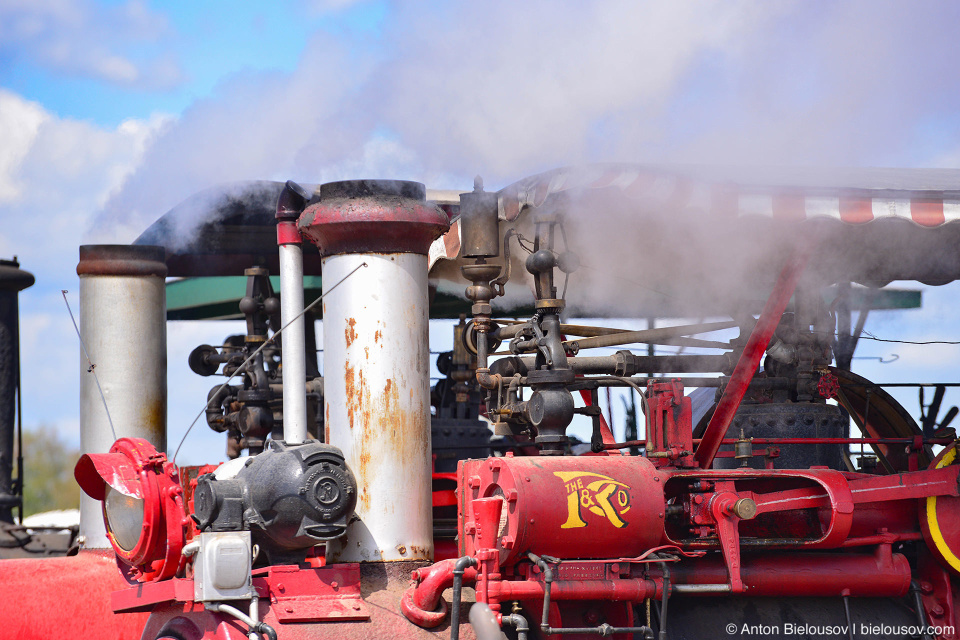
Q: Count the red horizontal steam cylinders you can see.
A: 1